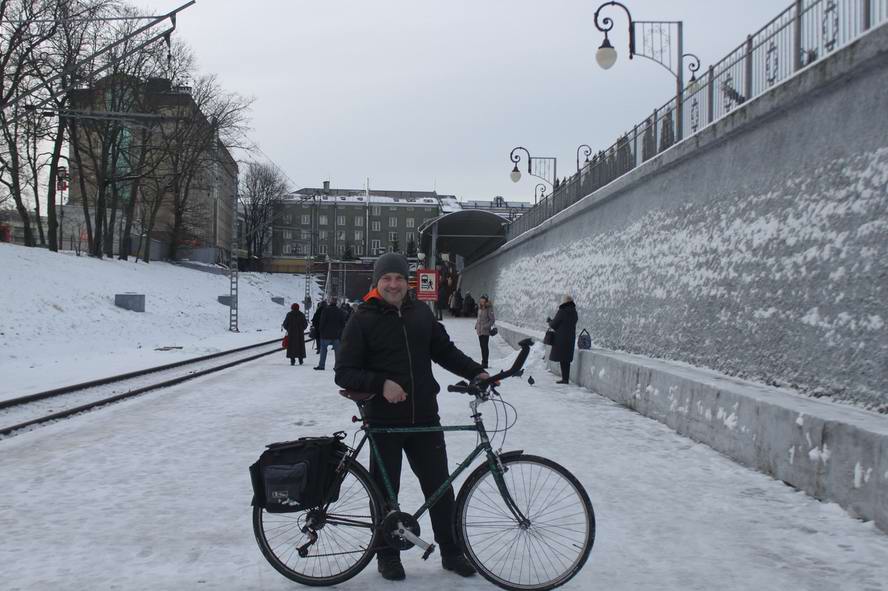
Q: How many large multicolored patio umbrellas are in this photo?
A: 0